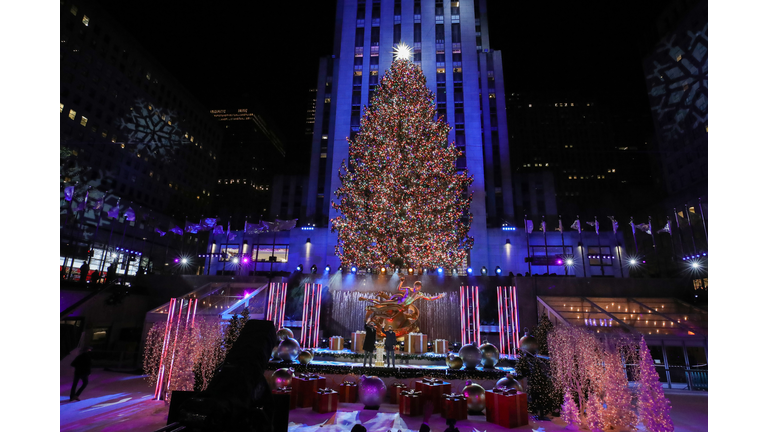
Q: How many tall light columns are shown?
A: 5